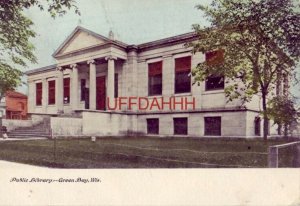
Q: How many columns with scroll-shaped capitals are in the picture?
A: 4